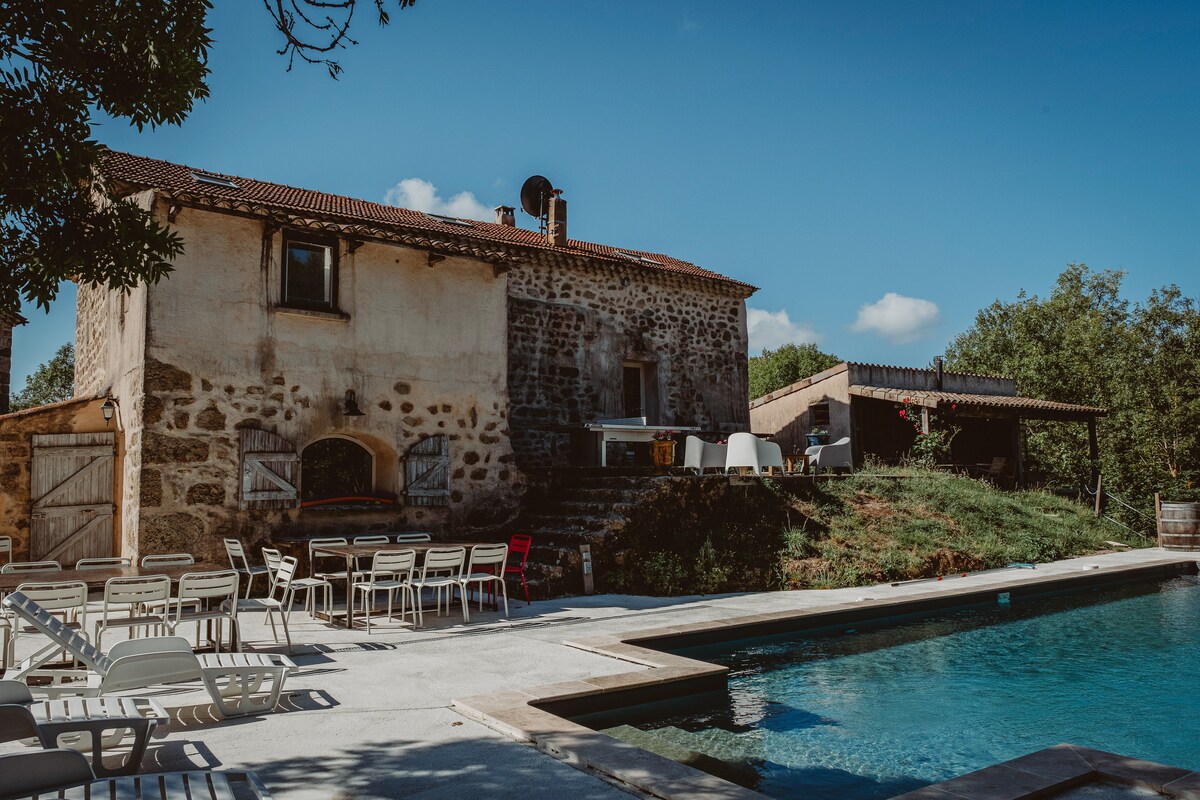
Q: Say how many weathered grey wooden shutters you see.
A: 2